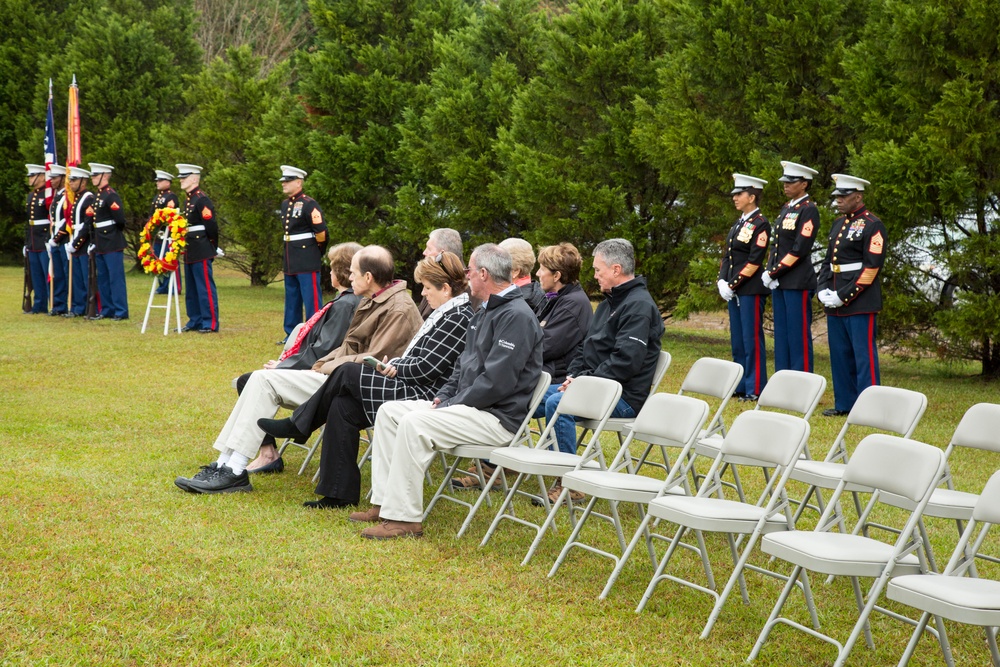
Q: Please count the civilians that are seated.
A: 8